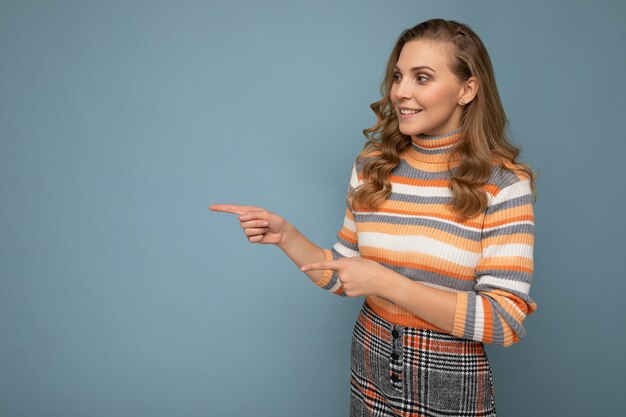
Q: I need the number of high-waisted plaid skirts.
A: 1